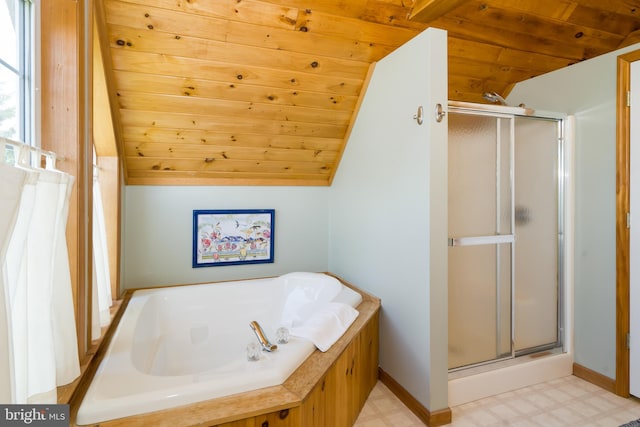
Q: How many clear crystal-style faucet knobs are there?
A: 2